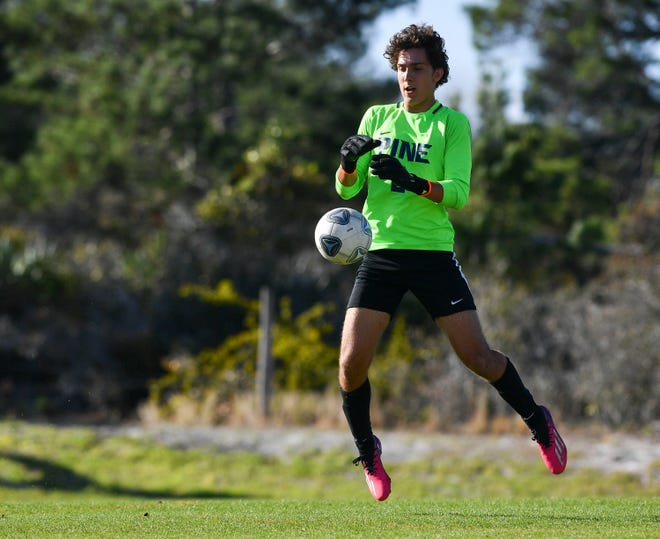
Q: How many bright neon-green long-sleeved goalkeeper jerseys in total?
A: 1